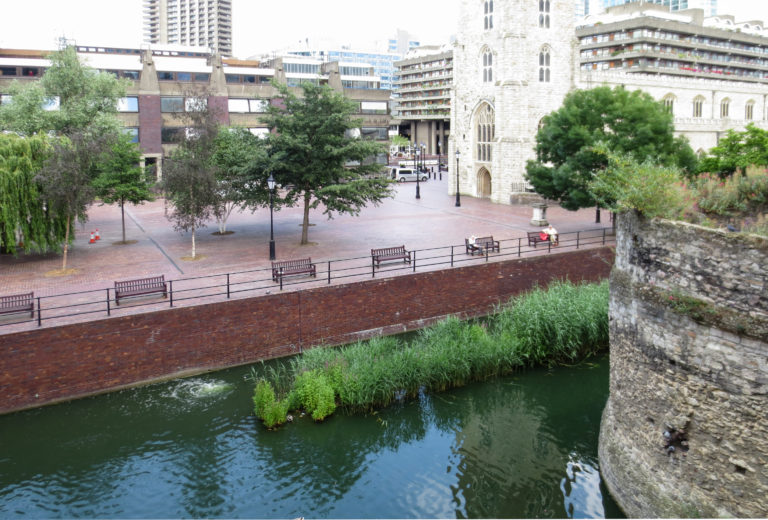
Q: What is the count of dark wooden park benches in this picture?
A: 6